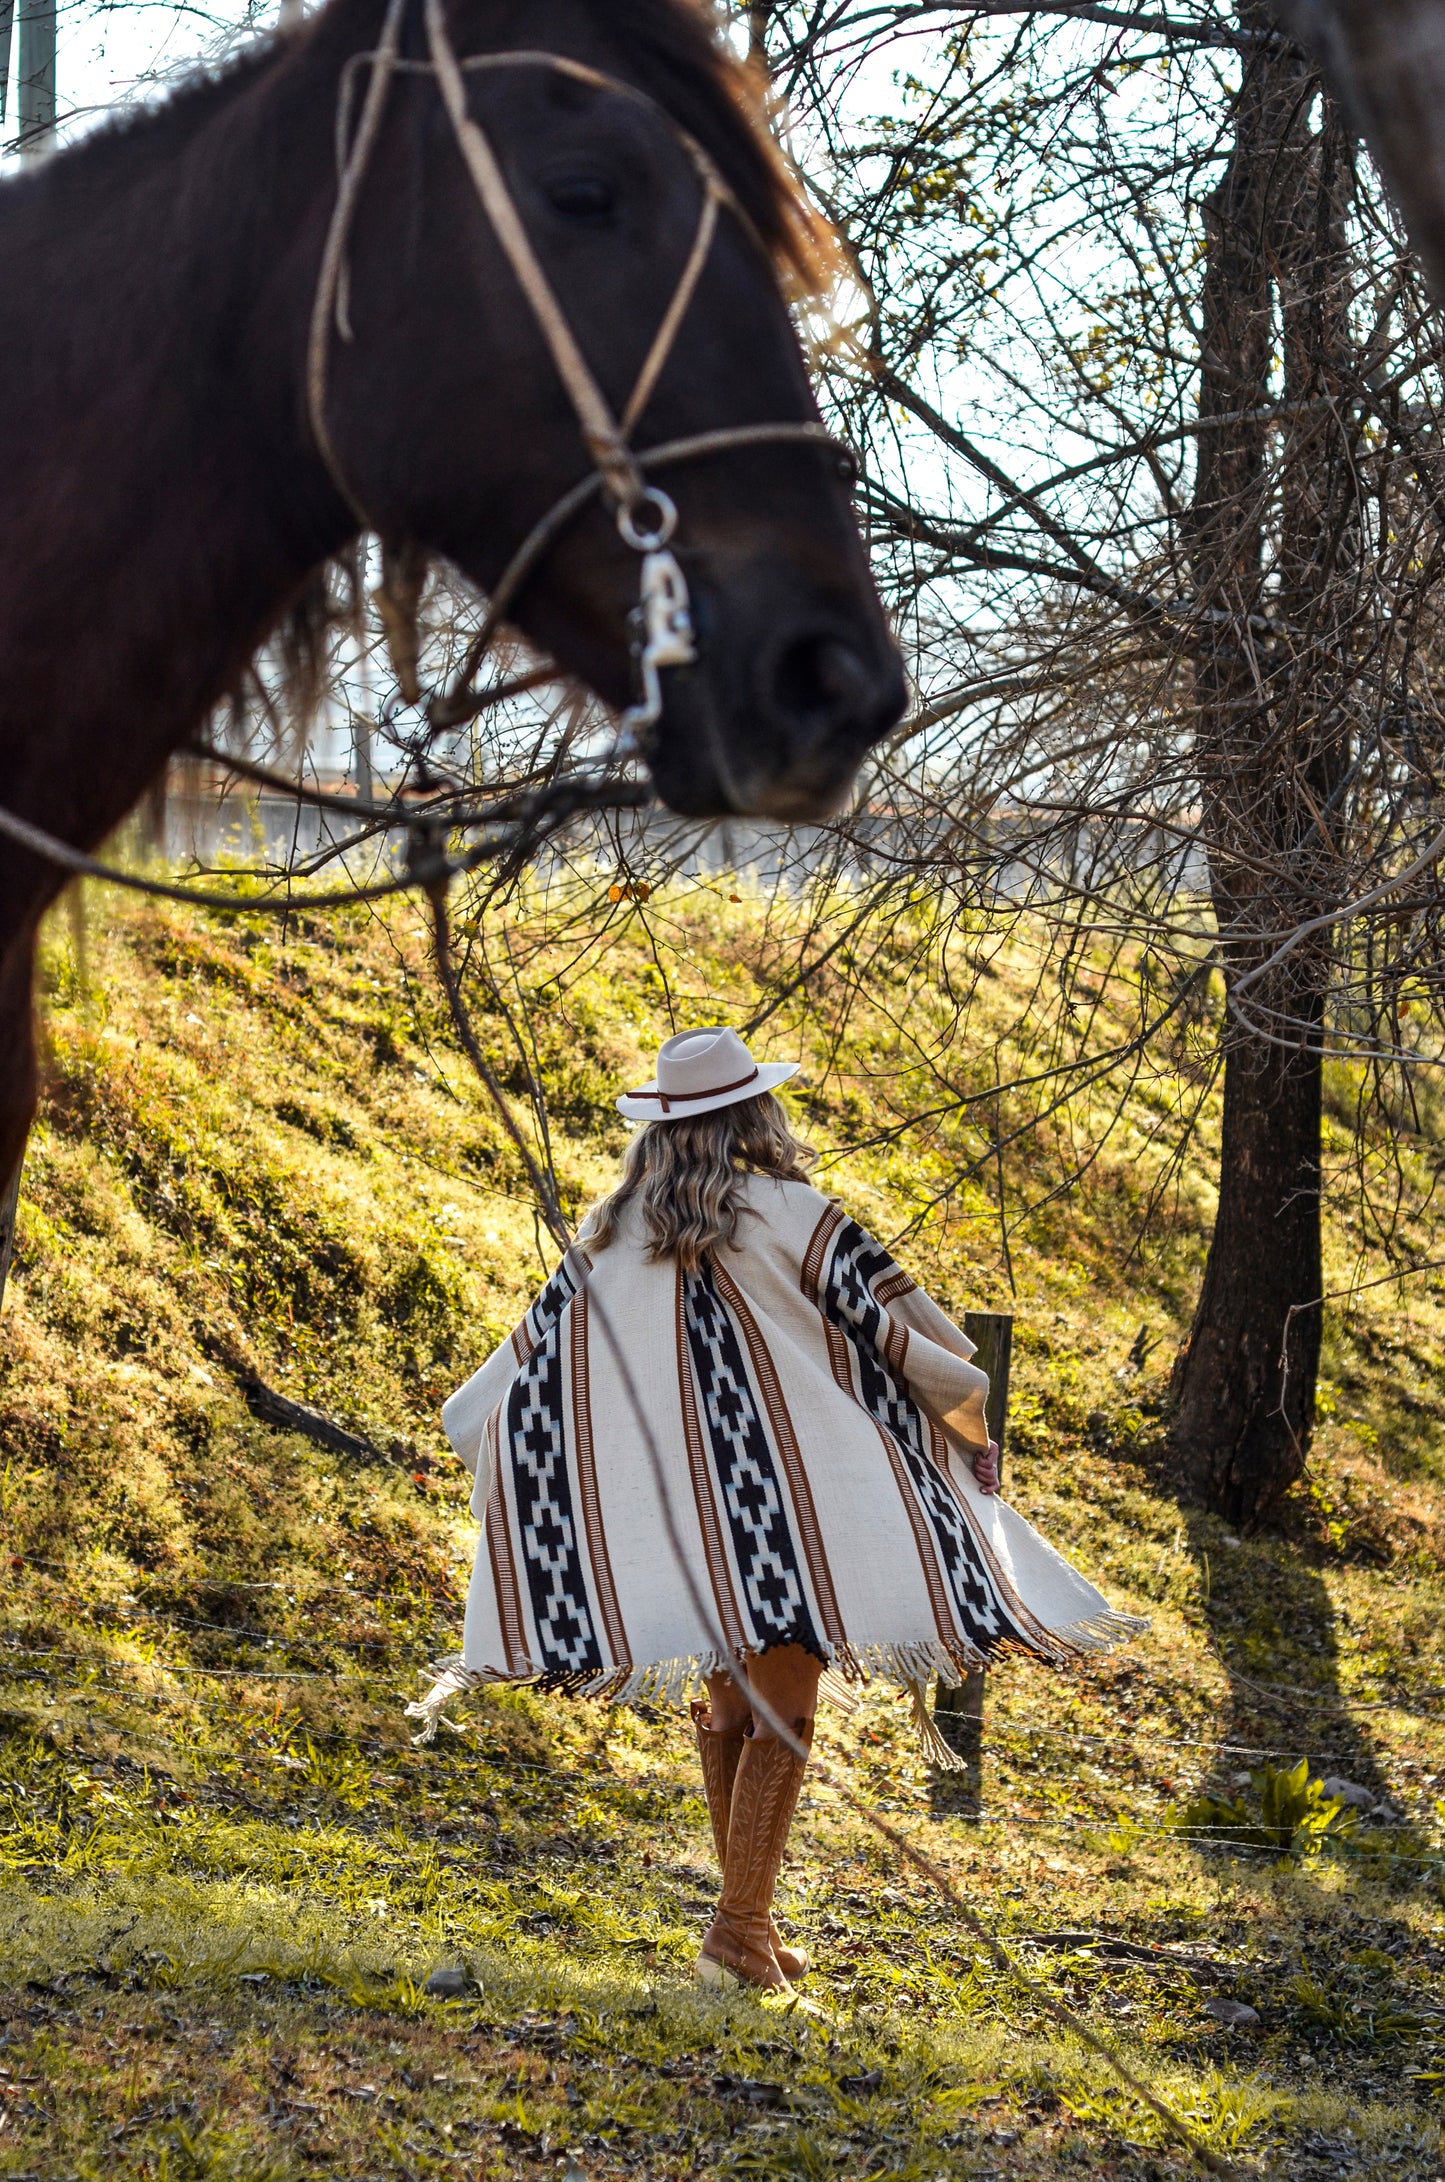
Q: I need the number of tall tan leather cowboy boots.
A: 2